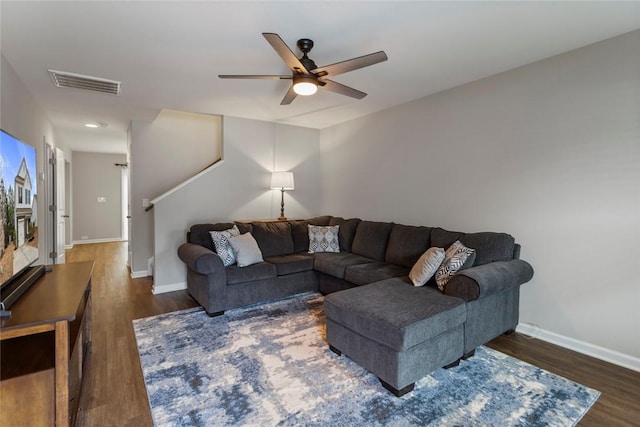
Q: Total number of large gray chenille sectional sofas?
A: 1